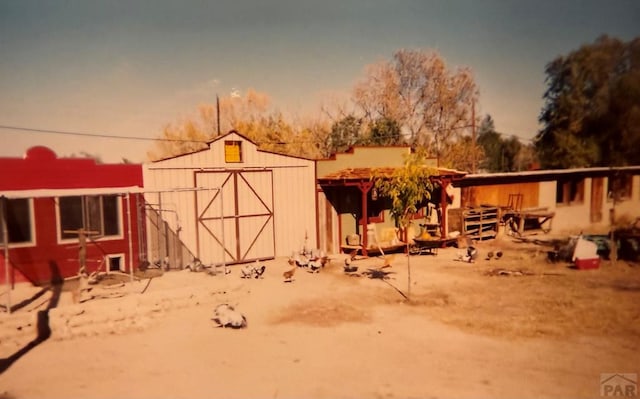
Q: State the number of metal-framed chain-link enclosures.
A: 1